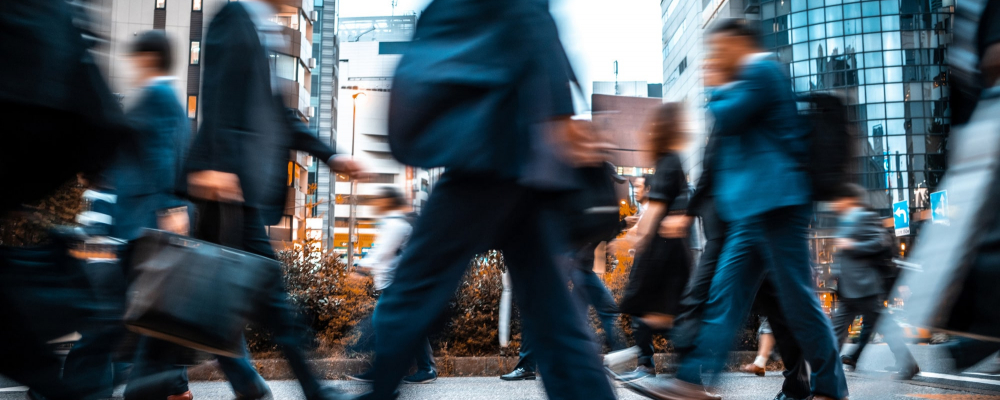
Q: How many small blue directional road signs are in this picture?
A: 2